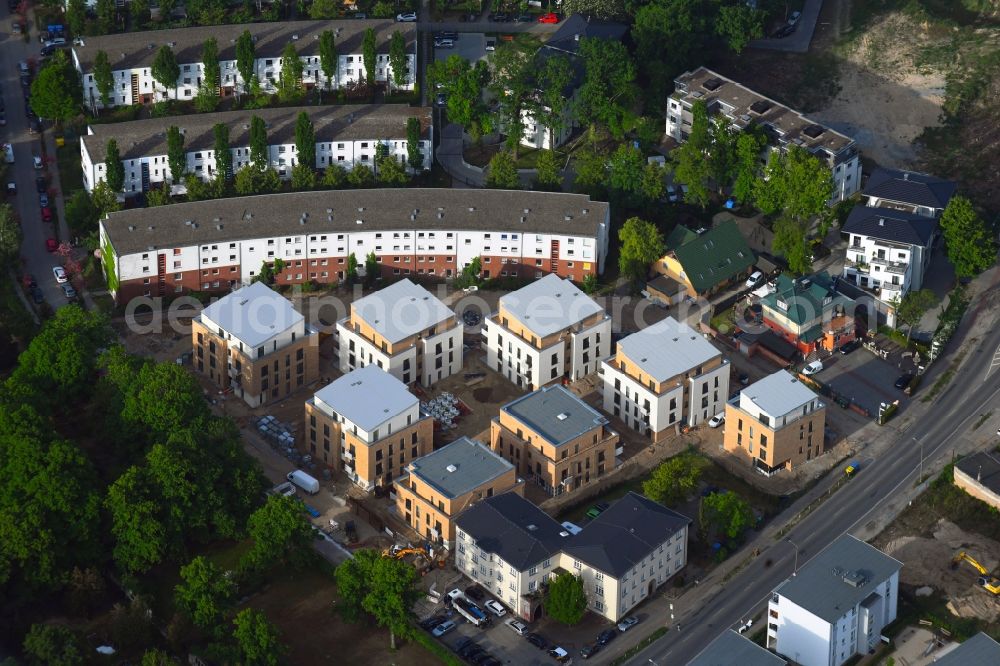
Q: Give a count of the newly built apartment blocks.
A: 8